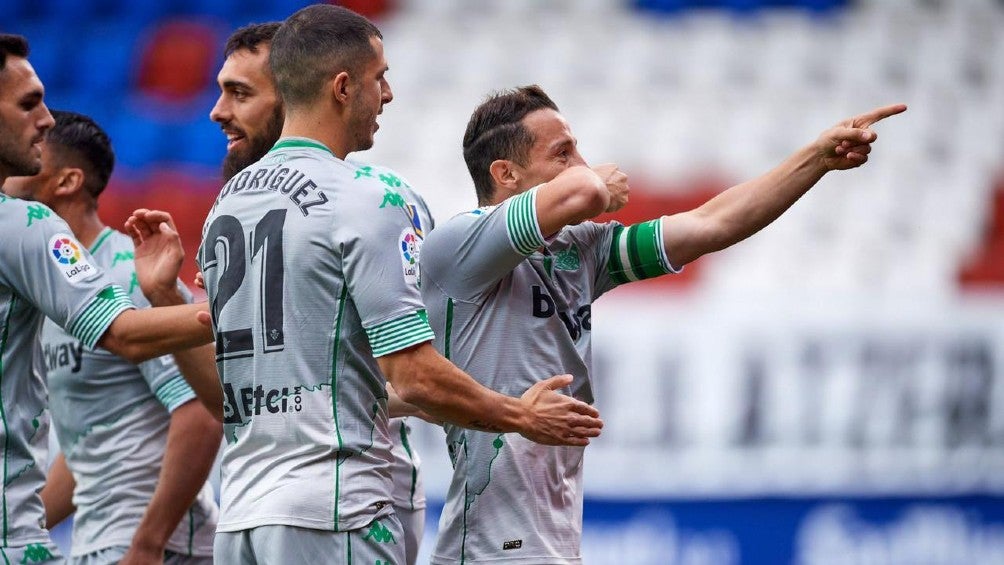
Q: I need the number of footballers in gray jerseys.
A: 5